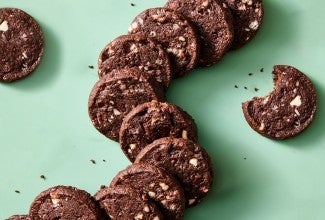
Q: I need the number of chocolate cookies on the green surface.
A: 13